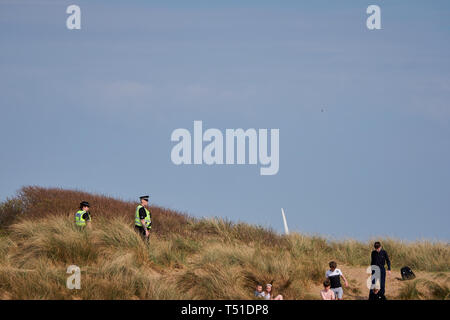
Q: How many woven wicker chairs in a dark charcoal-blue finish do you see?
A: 0